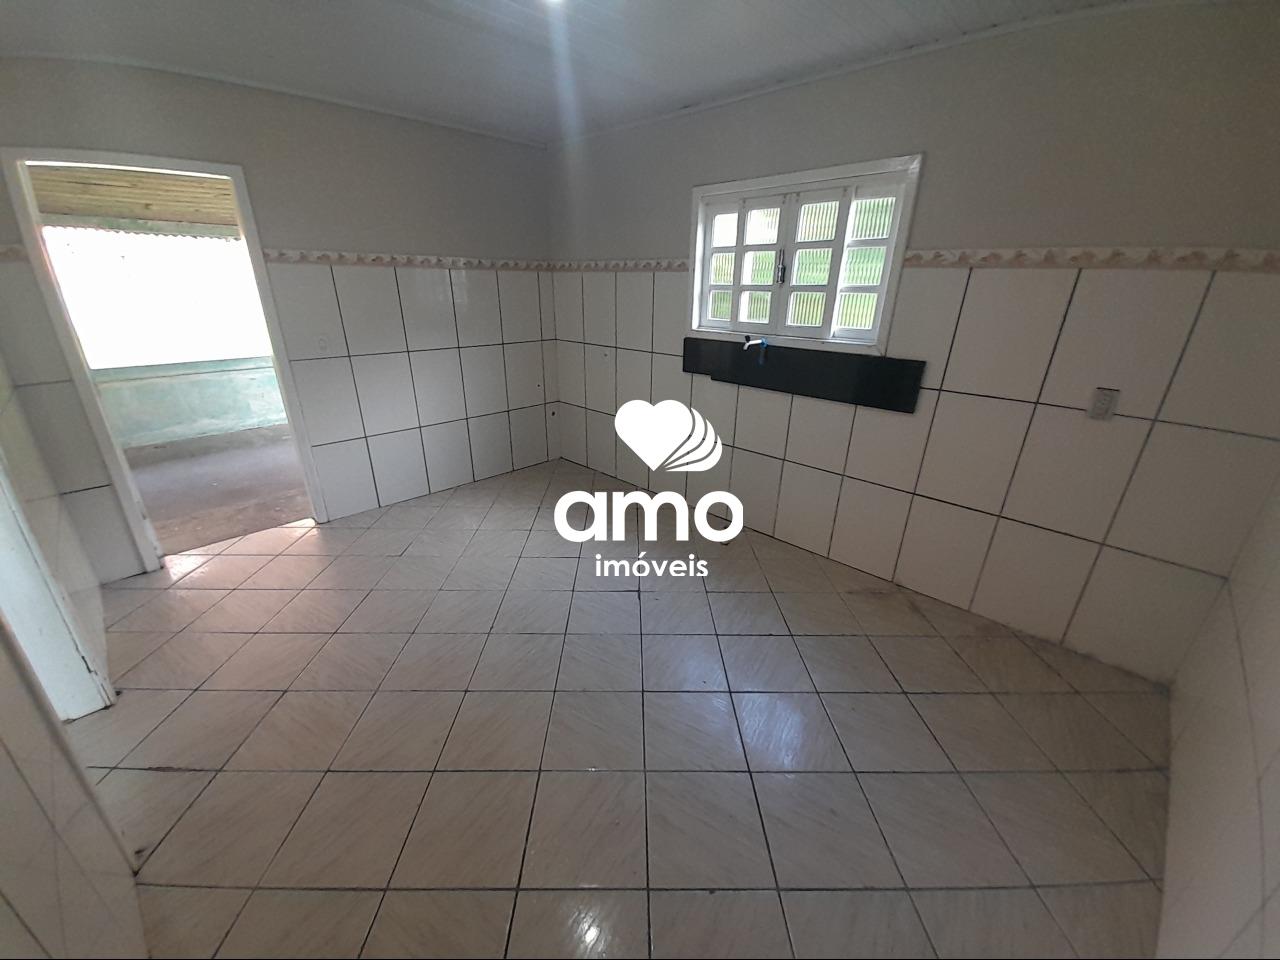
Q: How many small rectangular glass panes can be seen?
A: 12